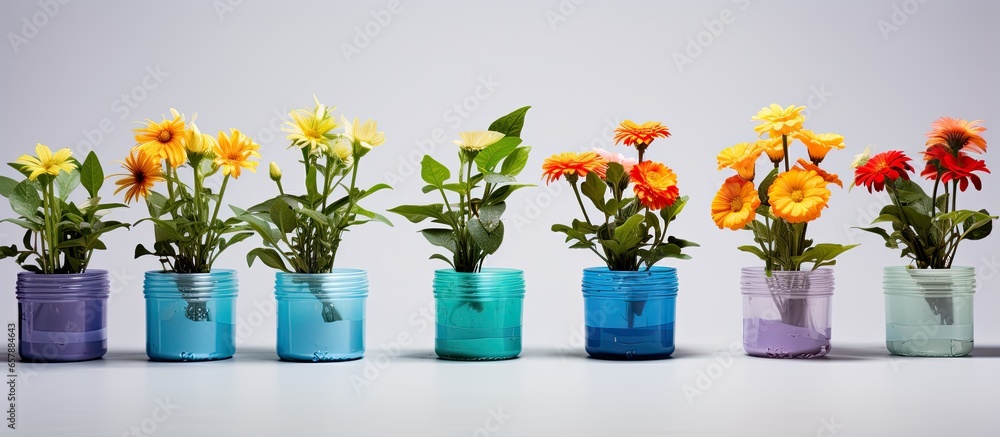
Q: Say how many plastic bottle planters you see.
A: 7